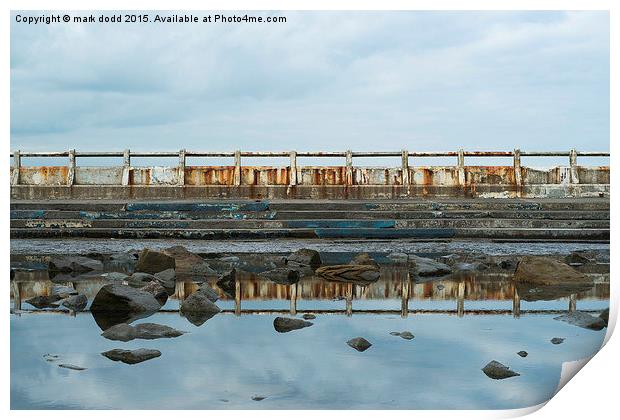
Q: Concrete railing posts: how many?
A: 11